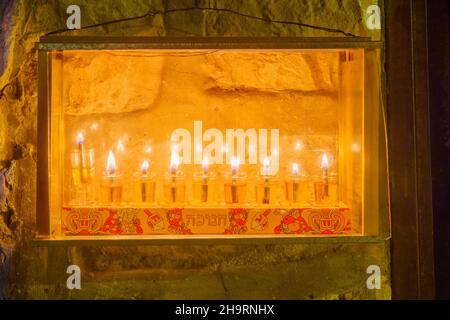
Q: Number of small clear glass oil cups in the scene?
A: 9